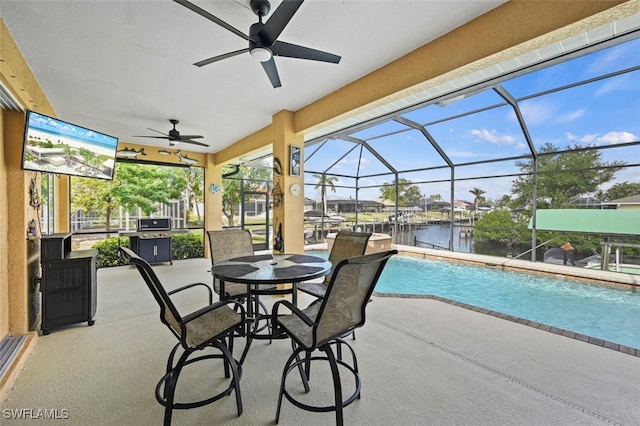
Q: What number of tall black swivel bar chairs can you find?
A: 4